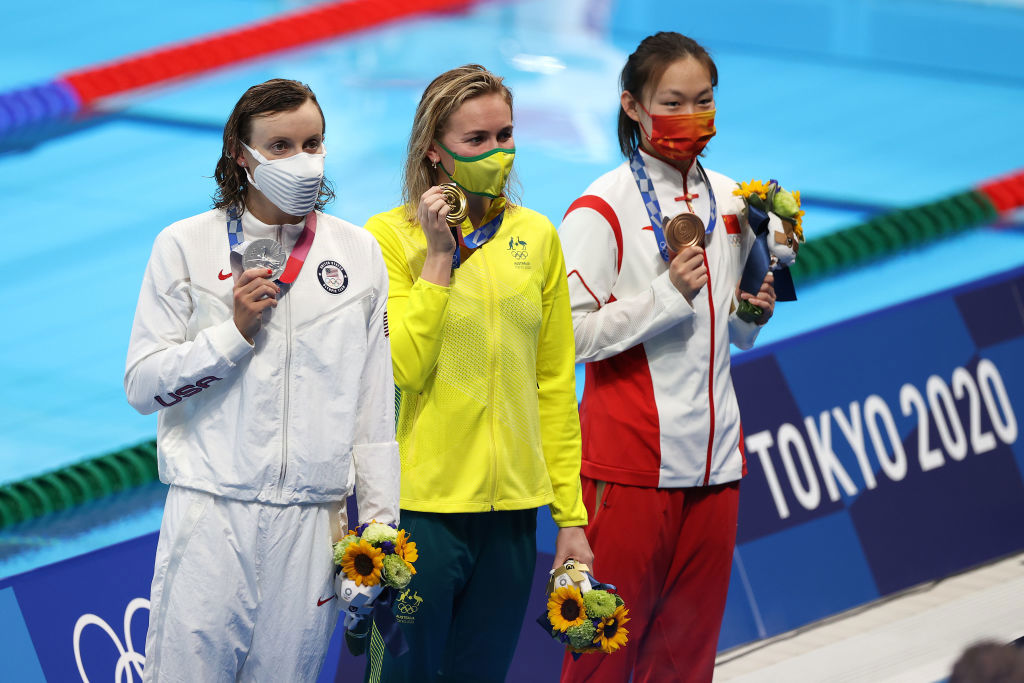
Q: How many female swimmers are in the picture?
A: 3